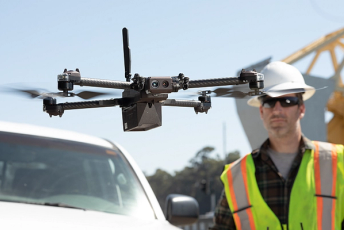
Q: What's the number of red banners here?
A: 0